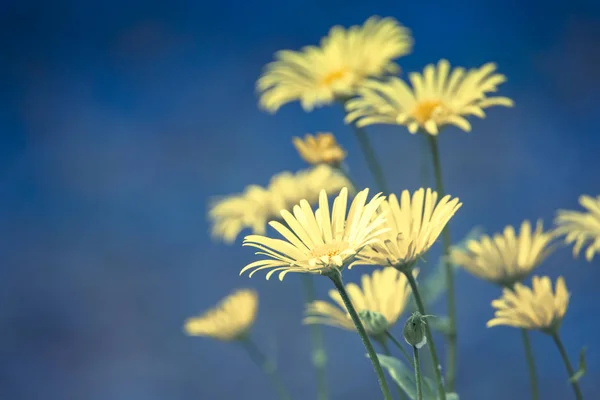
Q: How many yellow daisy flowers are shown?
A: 11